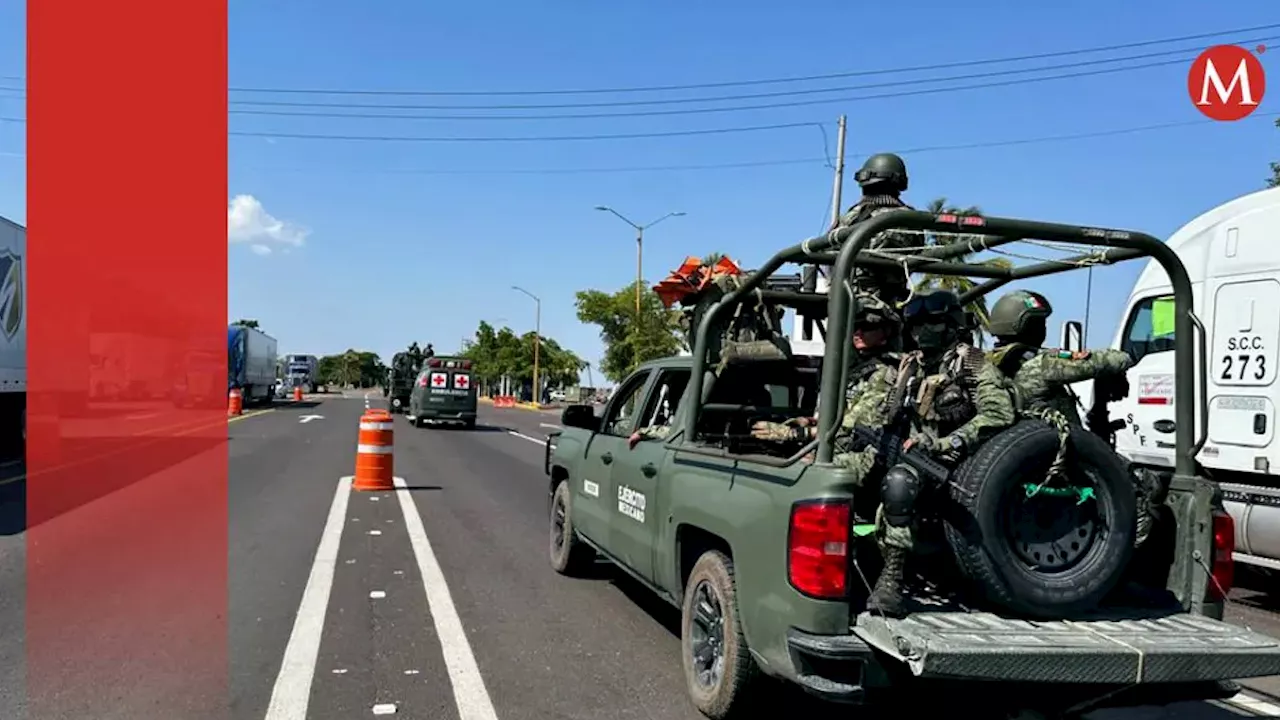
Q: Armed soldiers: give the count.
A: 4